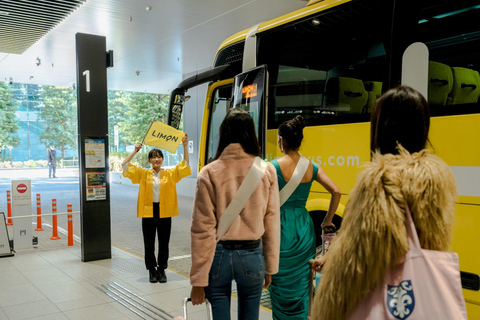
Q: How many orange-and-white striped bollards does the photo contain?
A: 4